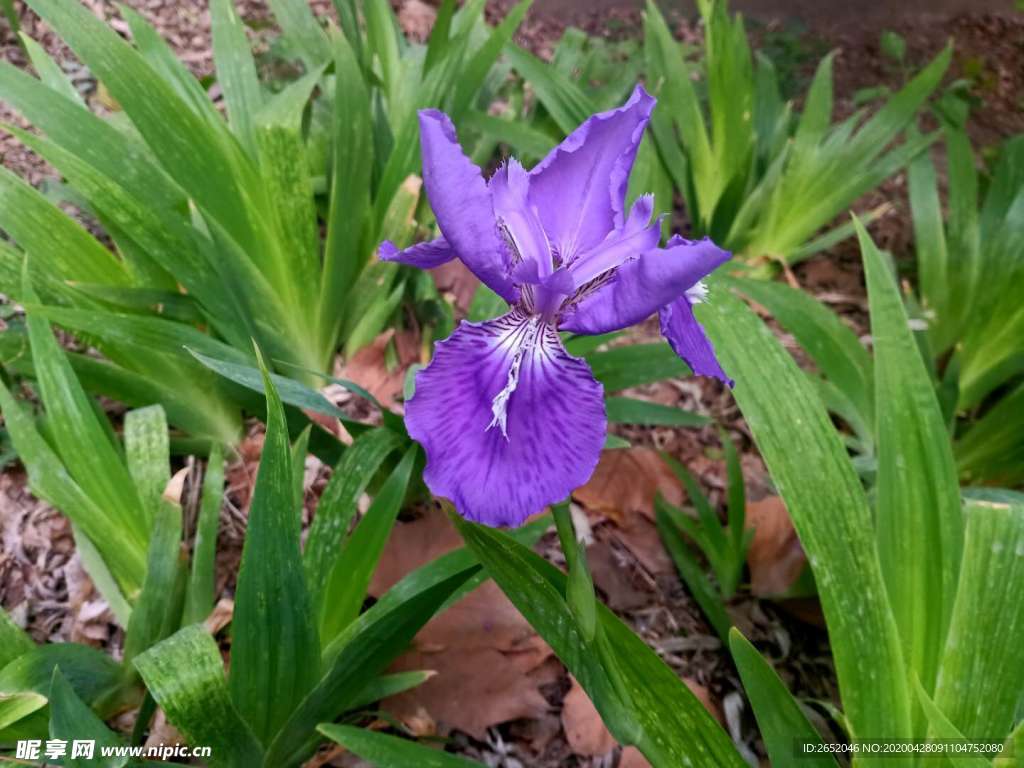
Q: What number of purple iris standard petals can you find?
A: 3